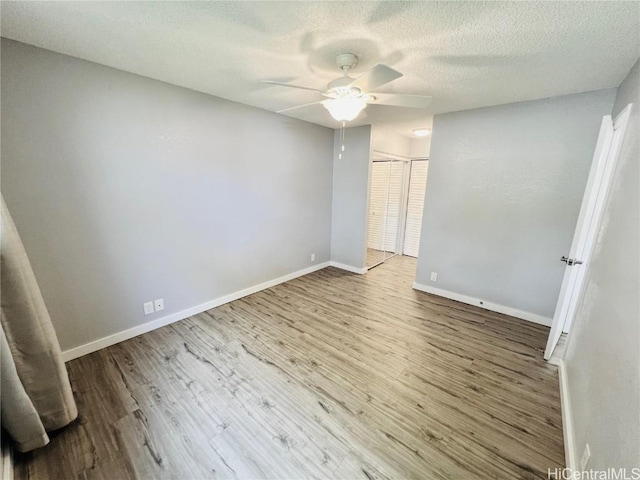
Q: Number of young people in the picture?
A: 0